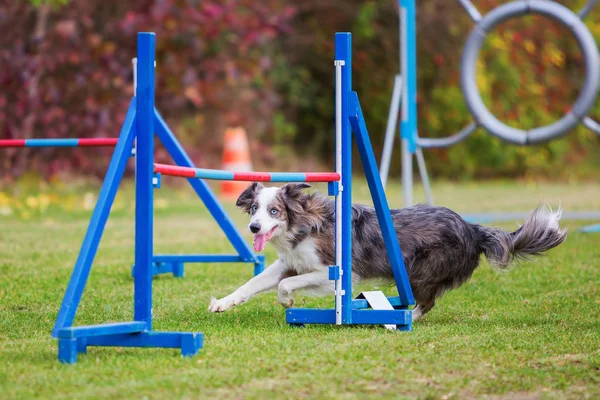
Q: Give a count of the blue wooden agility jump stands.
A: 3